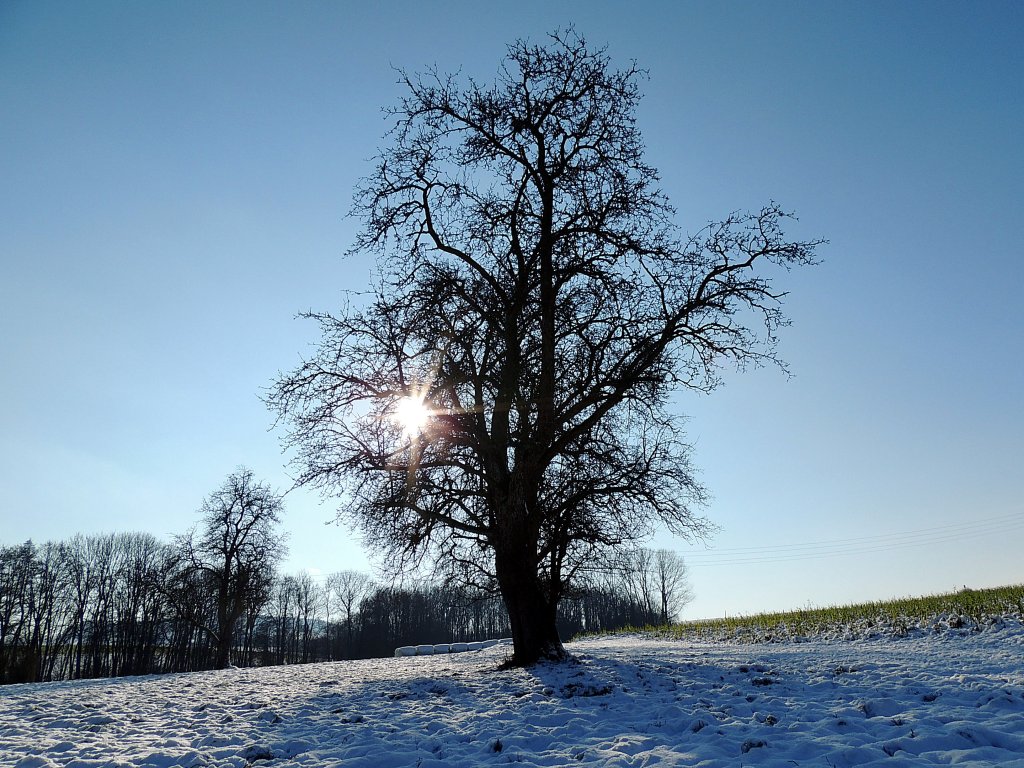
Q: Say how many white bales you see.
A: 7